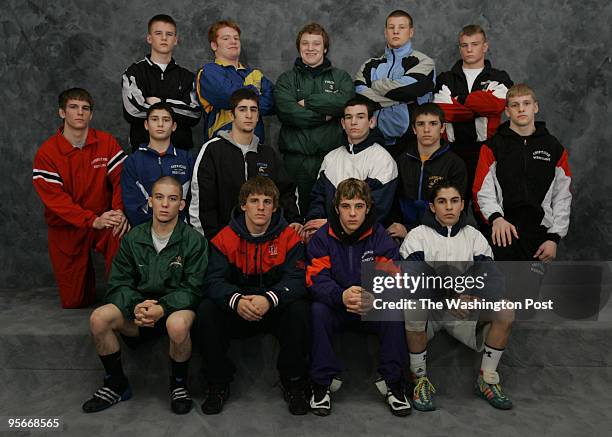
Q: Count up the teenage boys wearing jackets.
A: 15